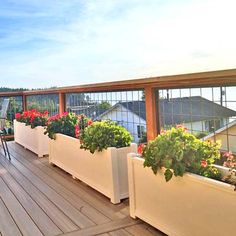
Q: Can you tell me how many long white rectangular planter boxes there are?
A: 3